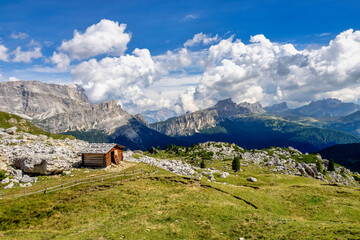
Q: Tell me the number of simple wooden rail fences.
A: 1